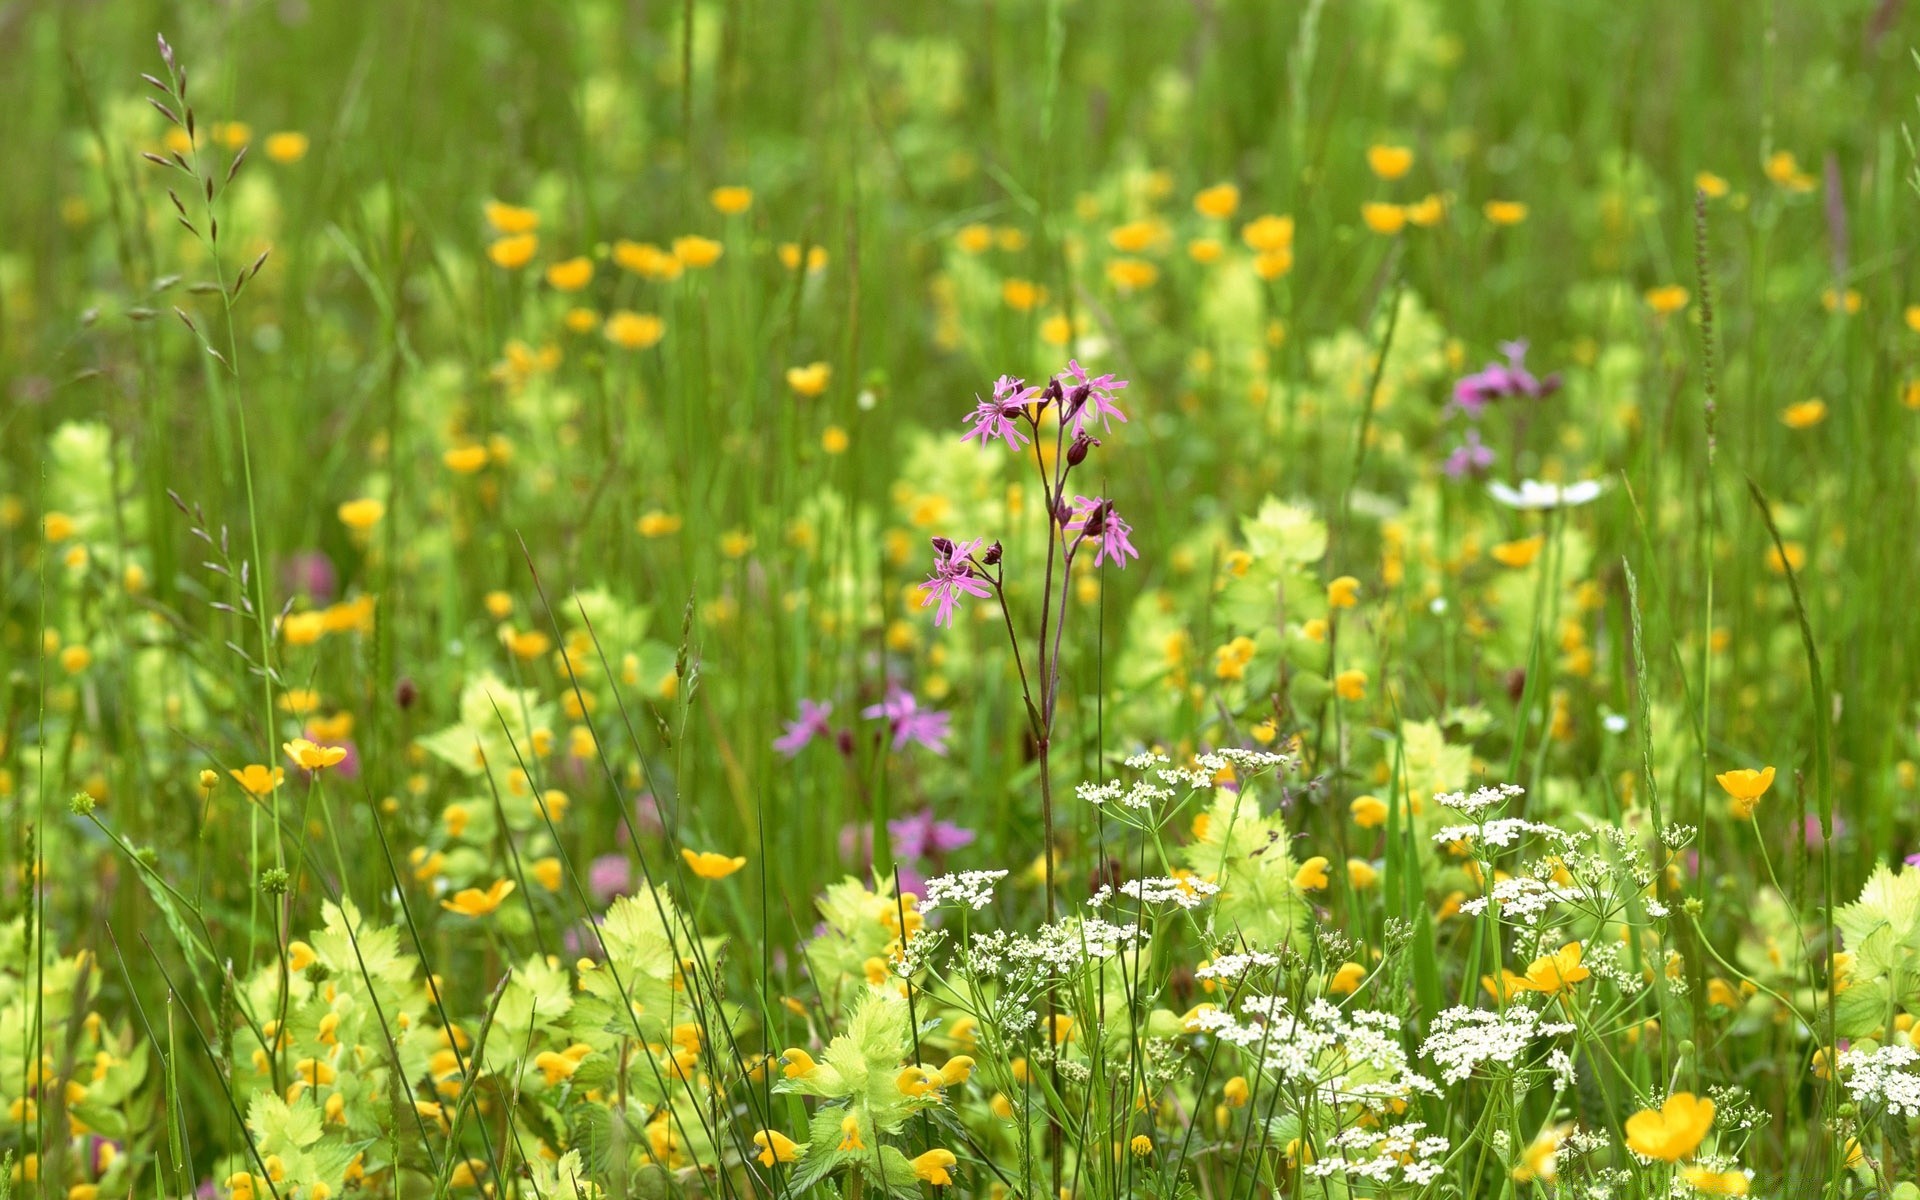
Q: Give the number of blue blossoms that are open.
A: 0